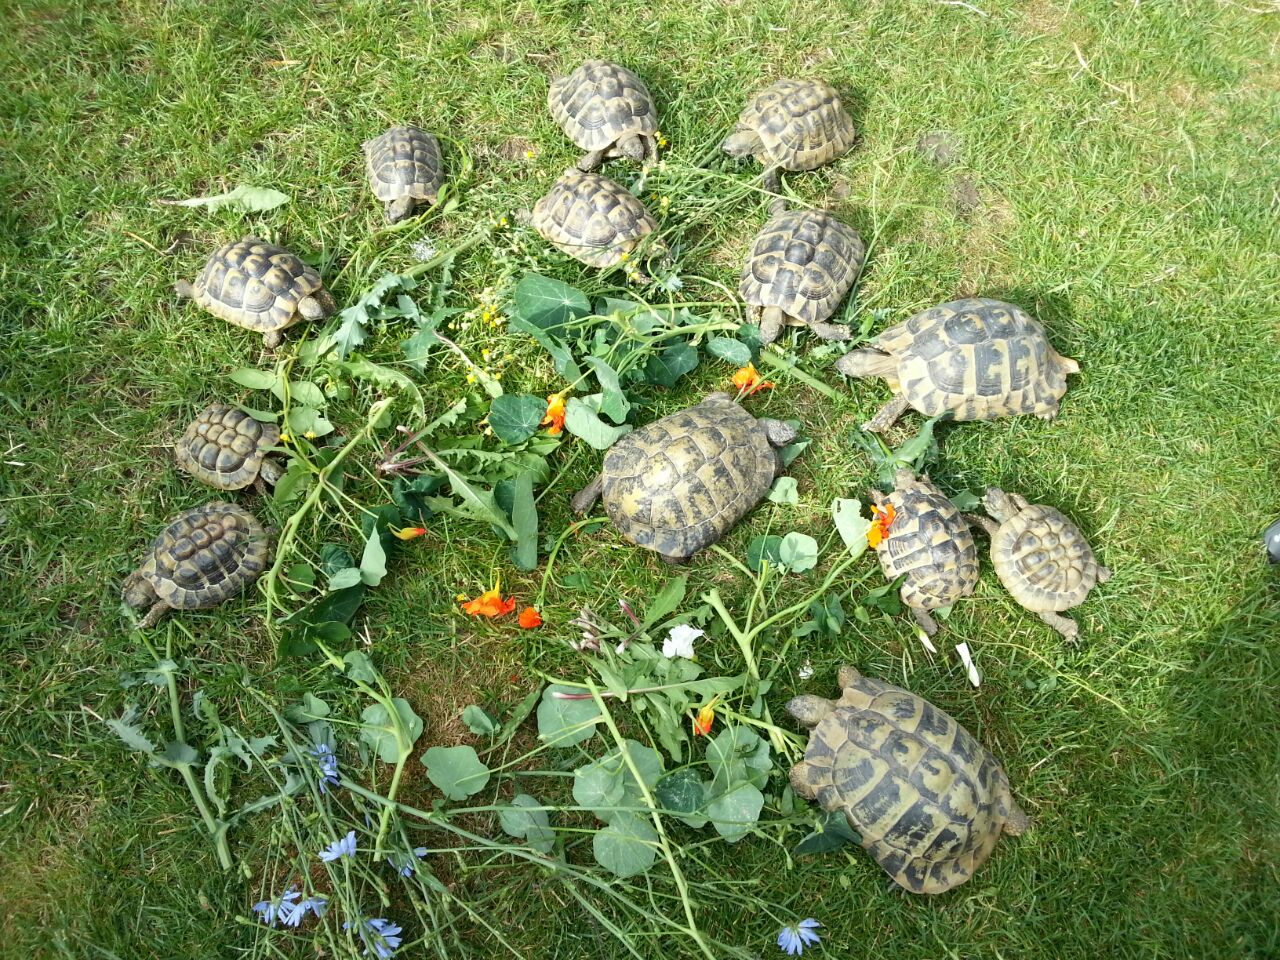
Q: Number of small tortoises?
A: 10